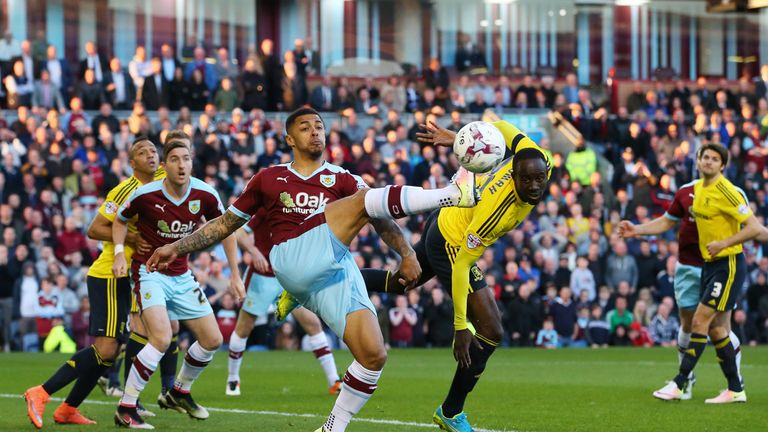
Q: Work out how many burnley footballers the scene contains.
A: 4